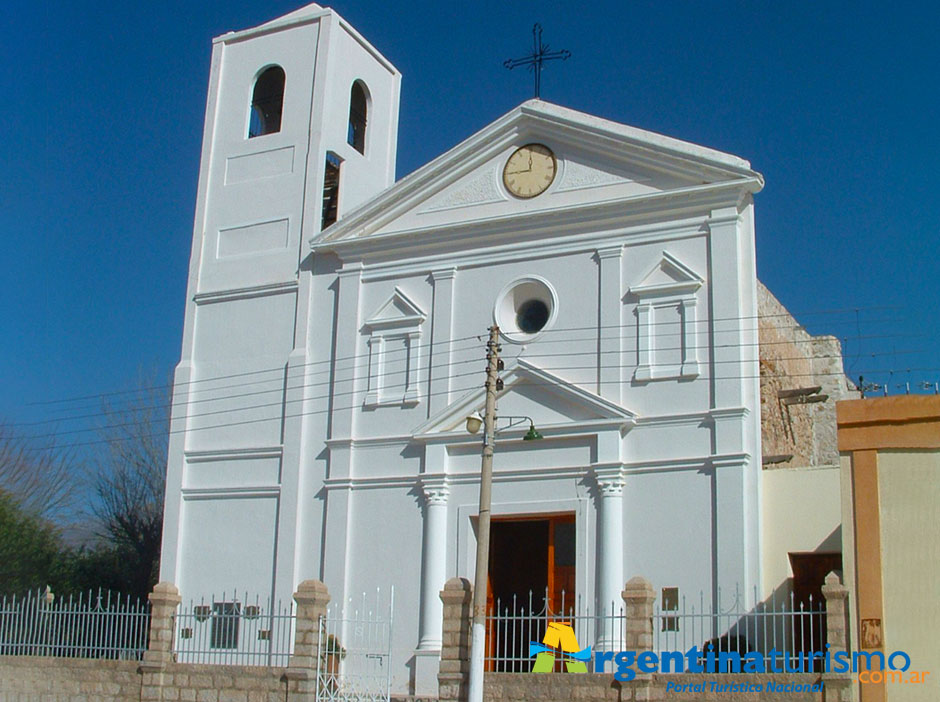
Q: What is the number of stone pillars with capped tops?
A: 5